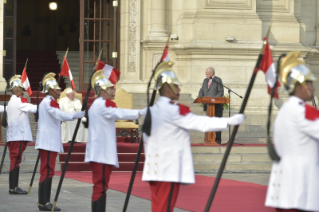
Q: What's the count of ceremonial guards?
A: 5